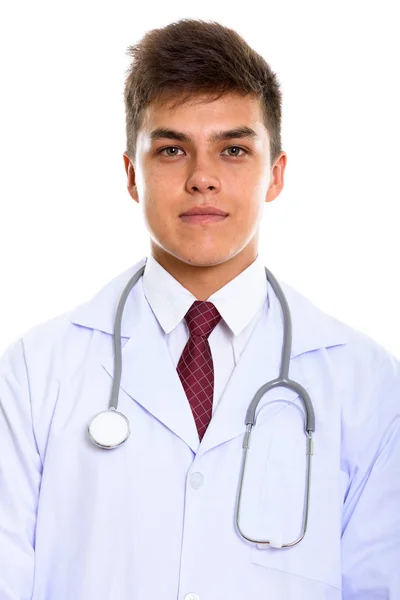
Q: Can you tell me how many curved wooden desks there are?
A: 0